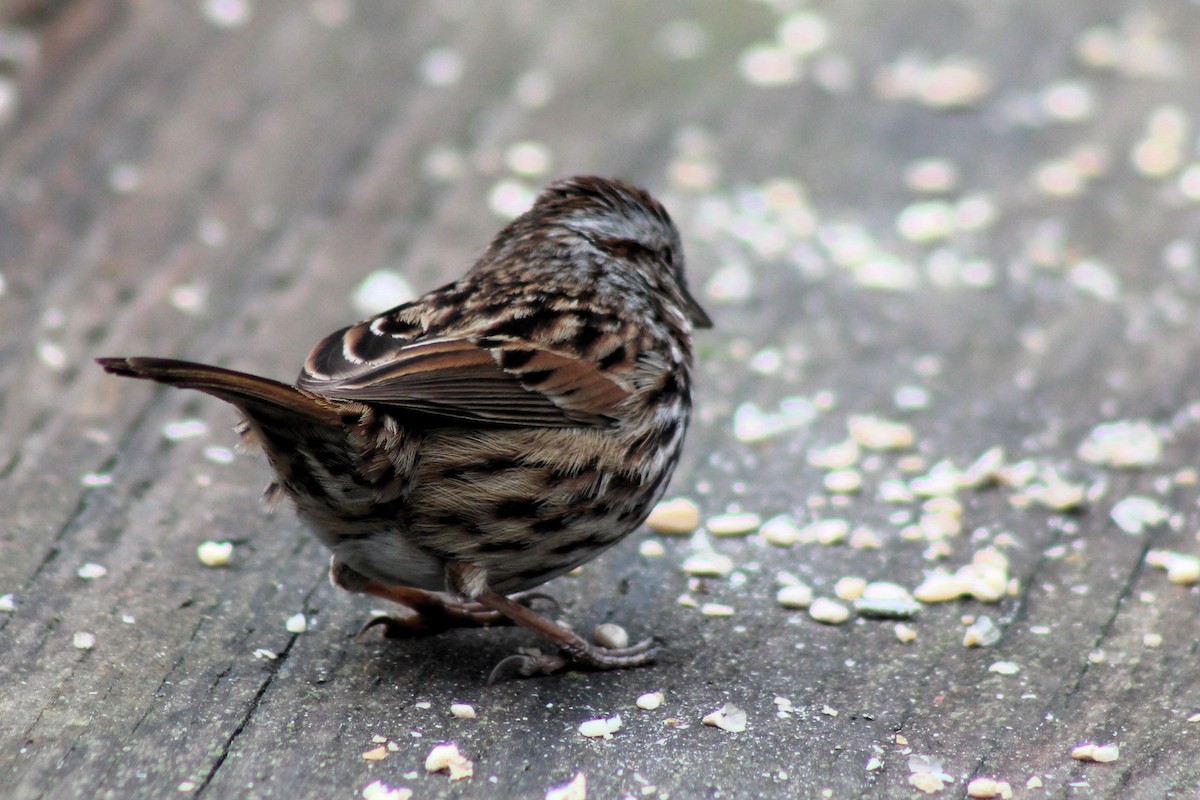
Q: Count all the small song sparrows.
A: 1